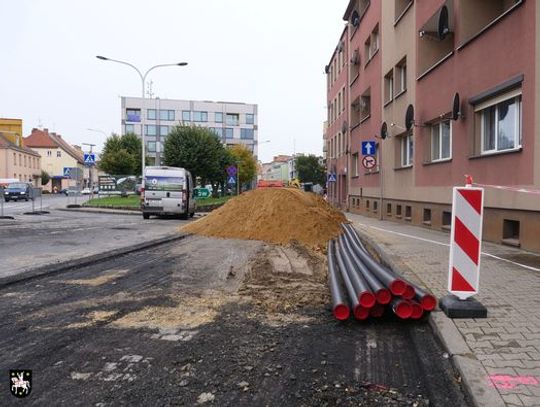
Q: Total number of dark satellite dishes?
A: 5